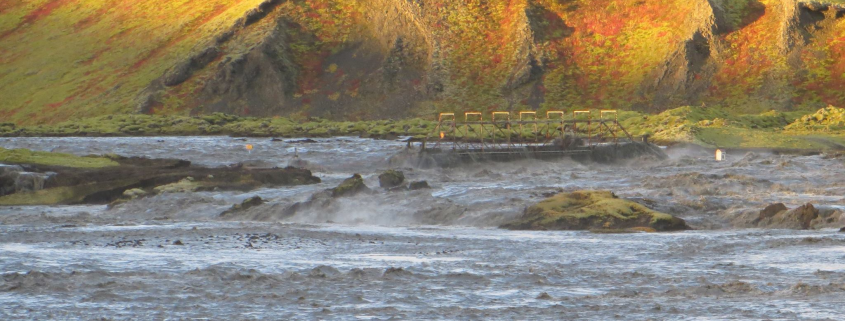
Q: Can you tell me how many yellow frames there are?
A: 7